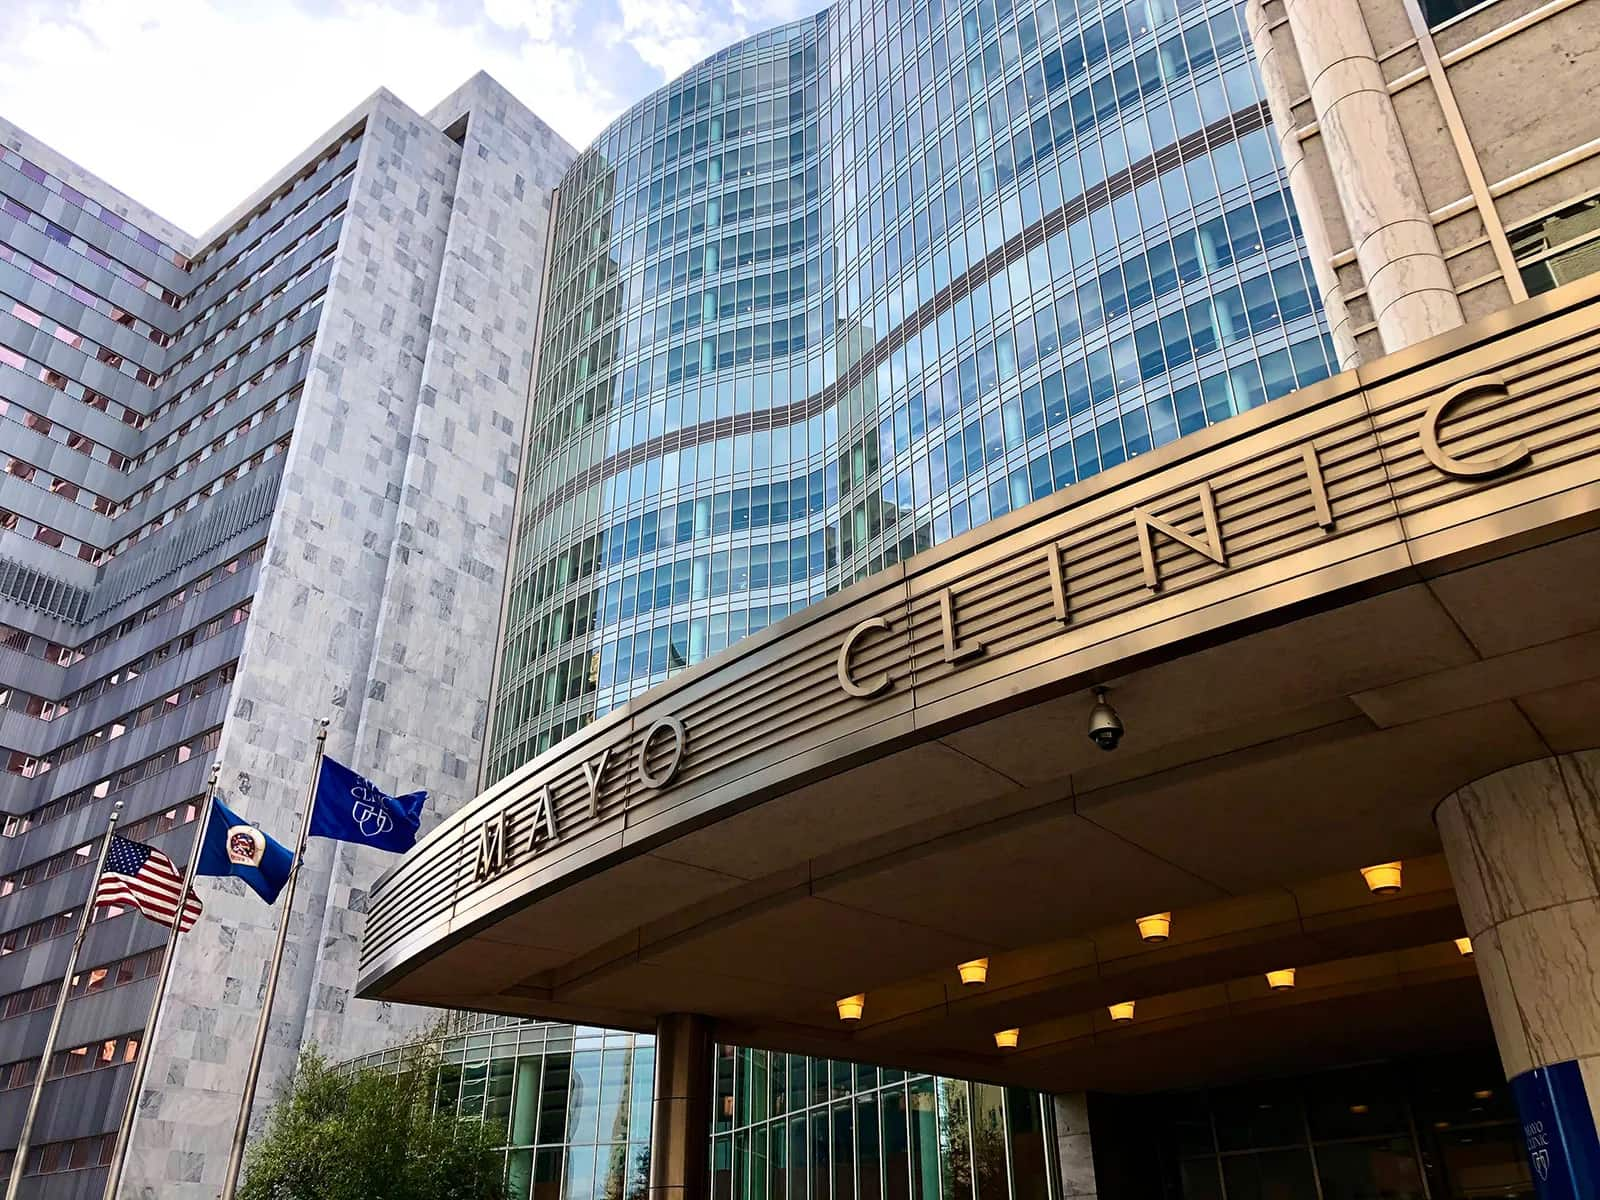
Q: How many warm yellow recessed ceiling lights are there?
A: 8